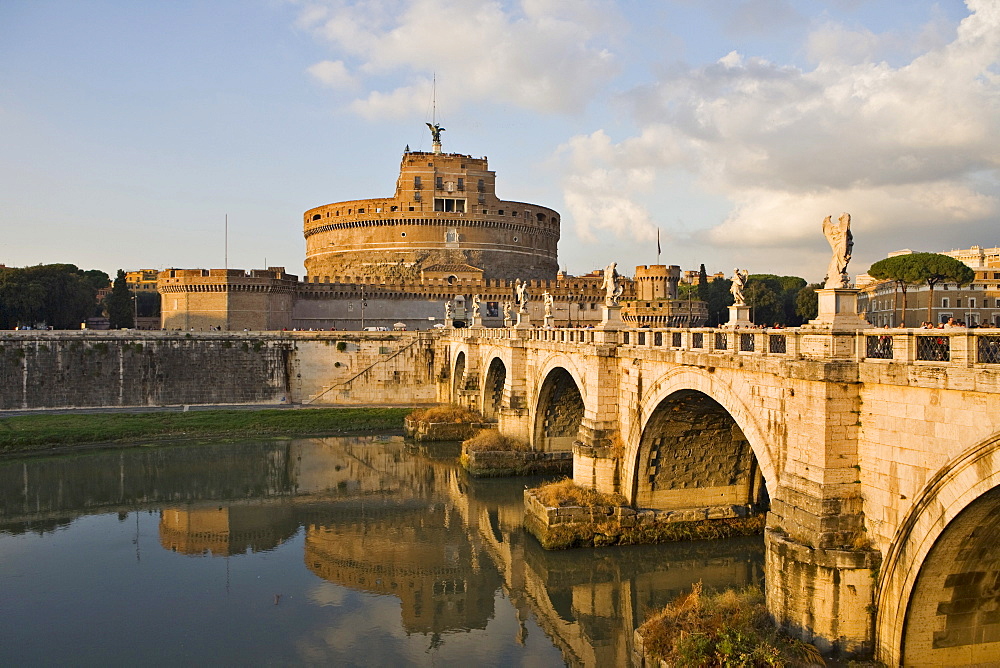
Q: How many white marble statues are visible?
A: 8